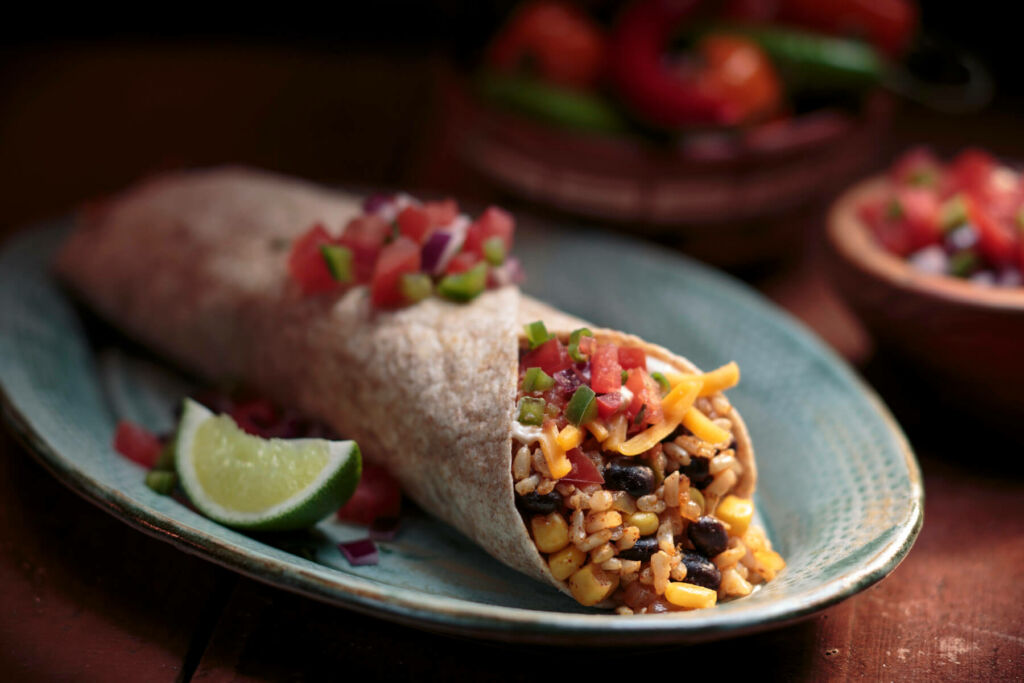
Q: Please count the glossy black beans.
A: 6